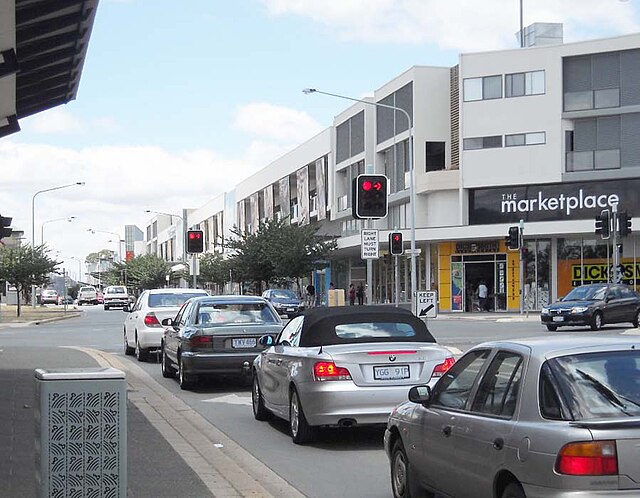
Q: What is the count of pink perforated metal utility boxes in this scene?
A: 0